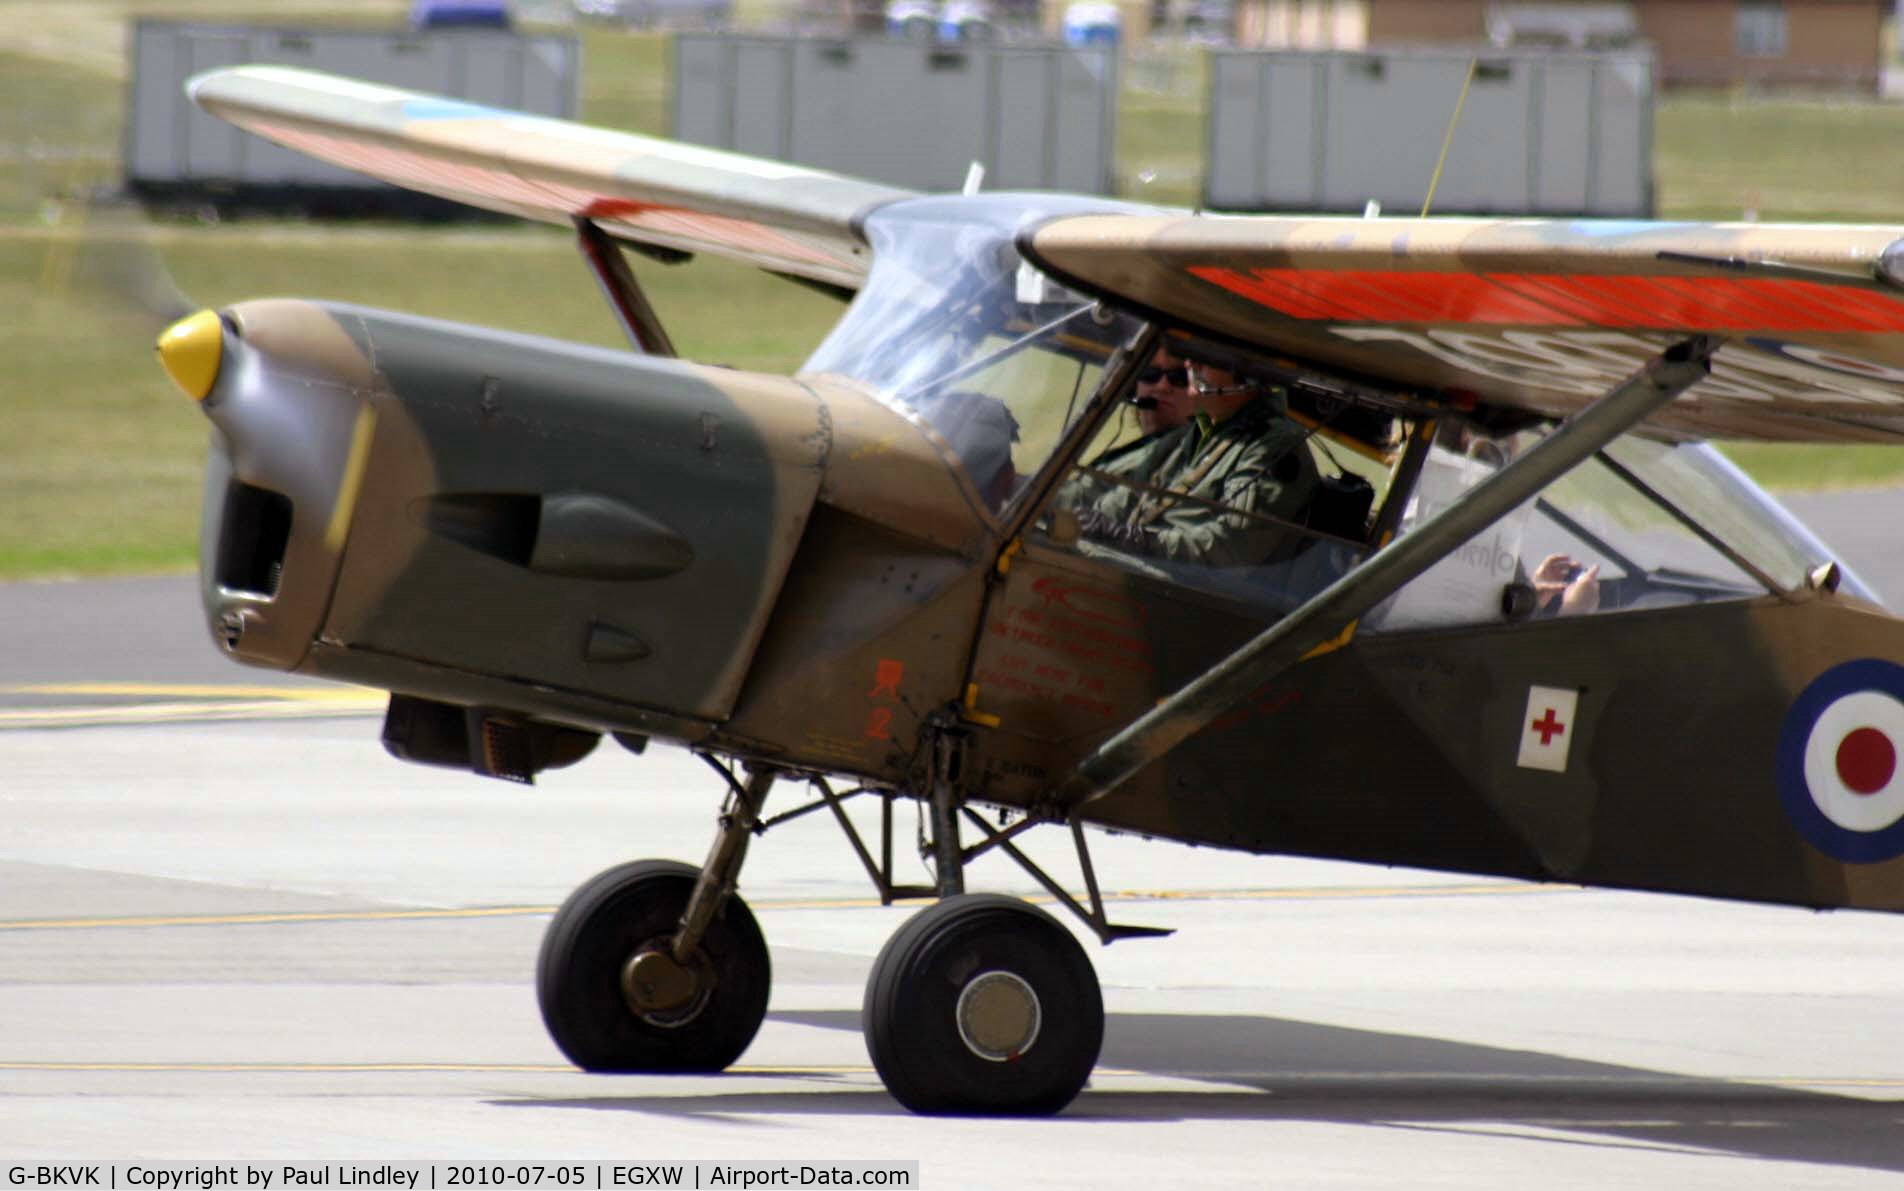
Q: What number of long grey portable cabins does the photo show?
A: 3